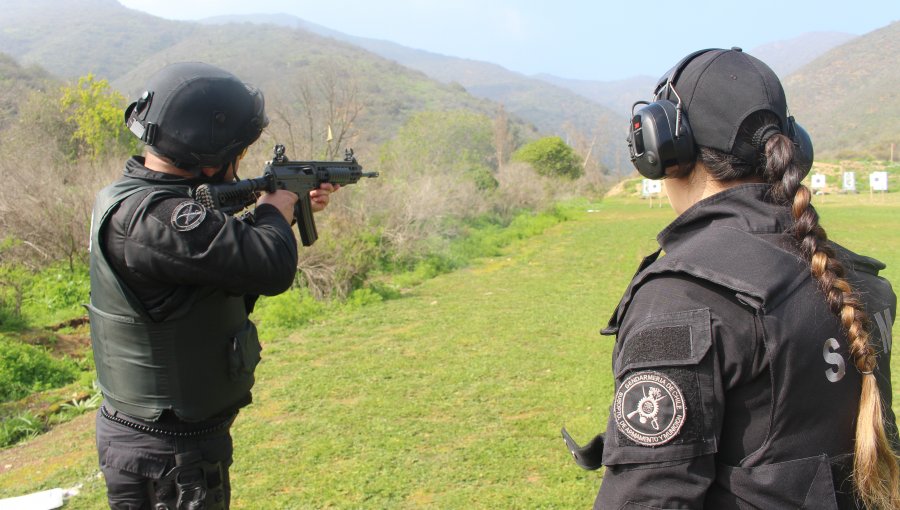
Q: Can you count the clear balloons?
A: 0